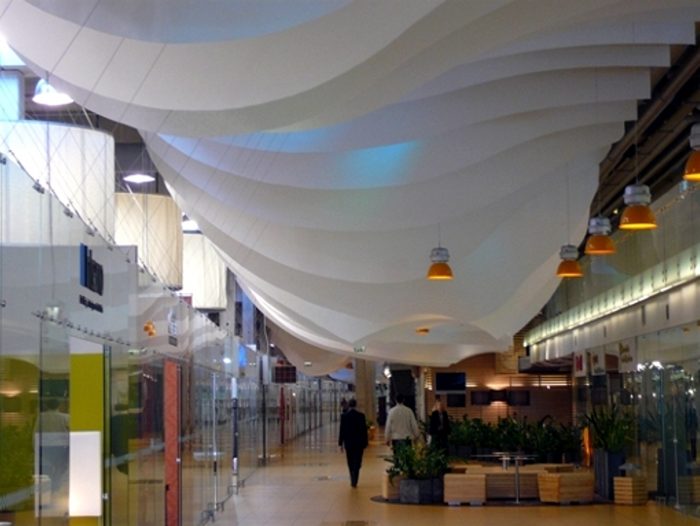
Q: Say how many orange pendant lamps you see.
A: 5